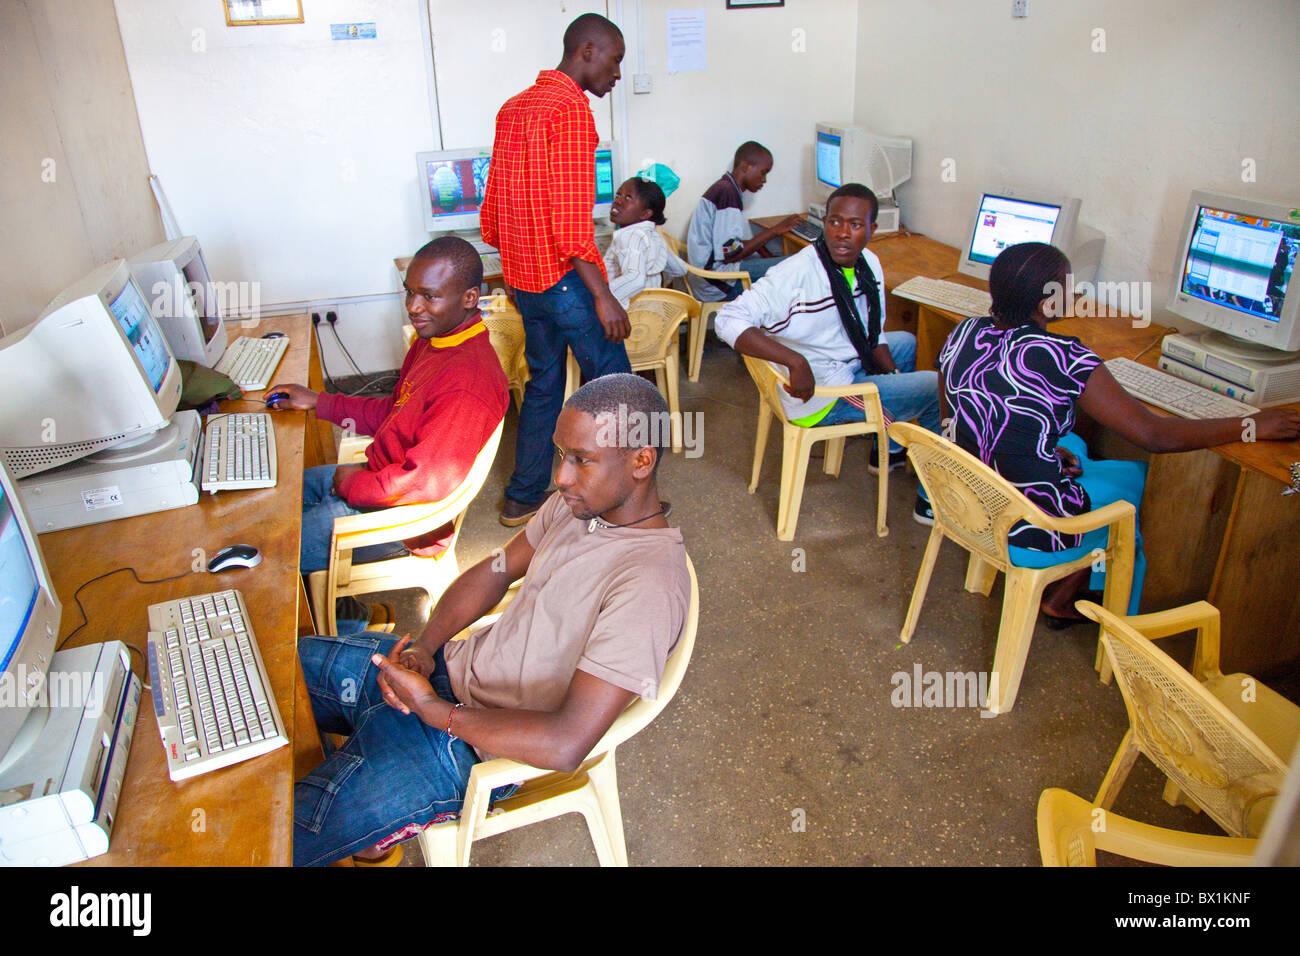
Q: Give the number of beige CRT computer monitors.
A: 8